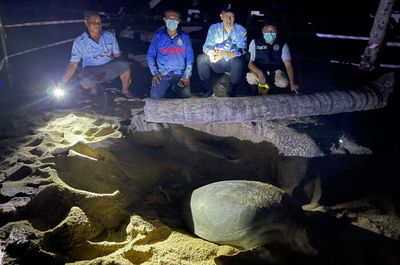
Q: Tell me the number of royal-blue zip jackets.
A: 1